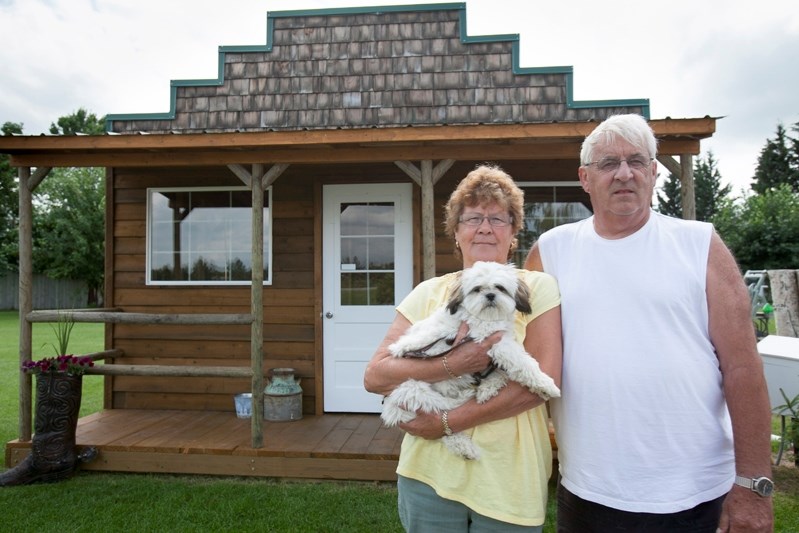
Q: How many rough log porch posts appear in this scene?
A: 4